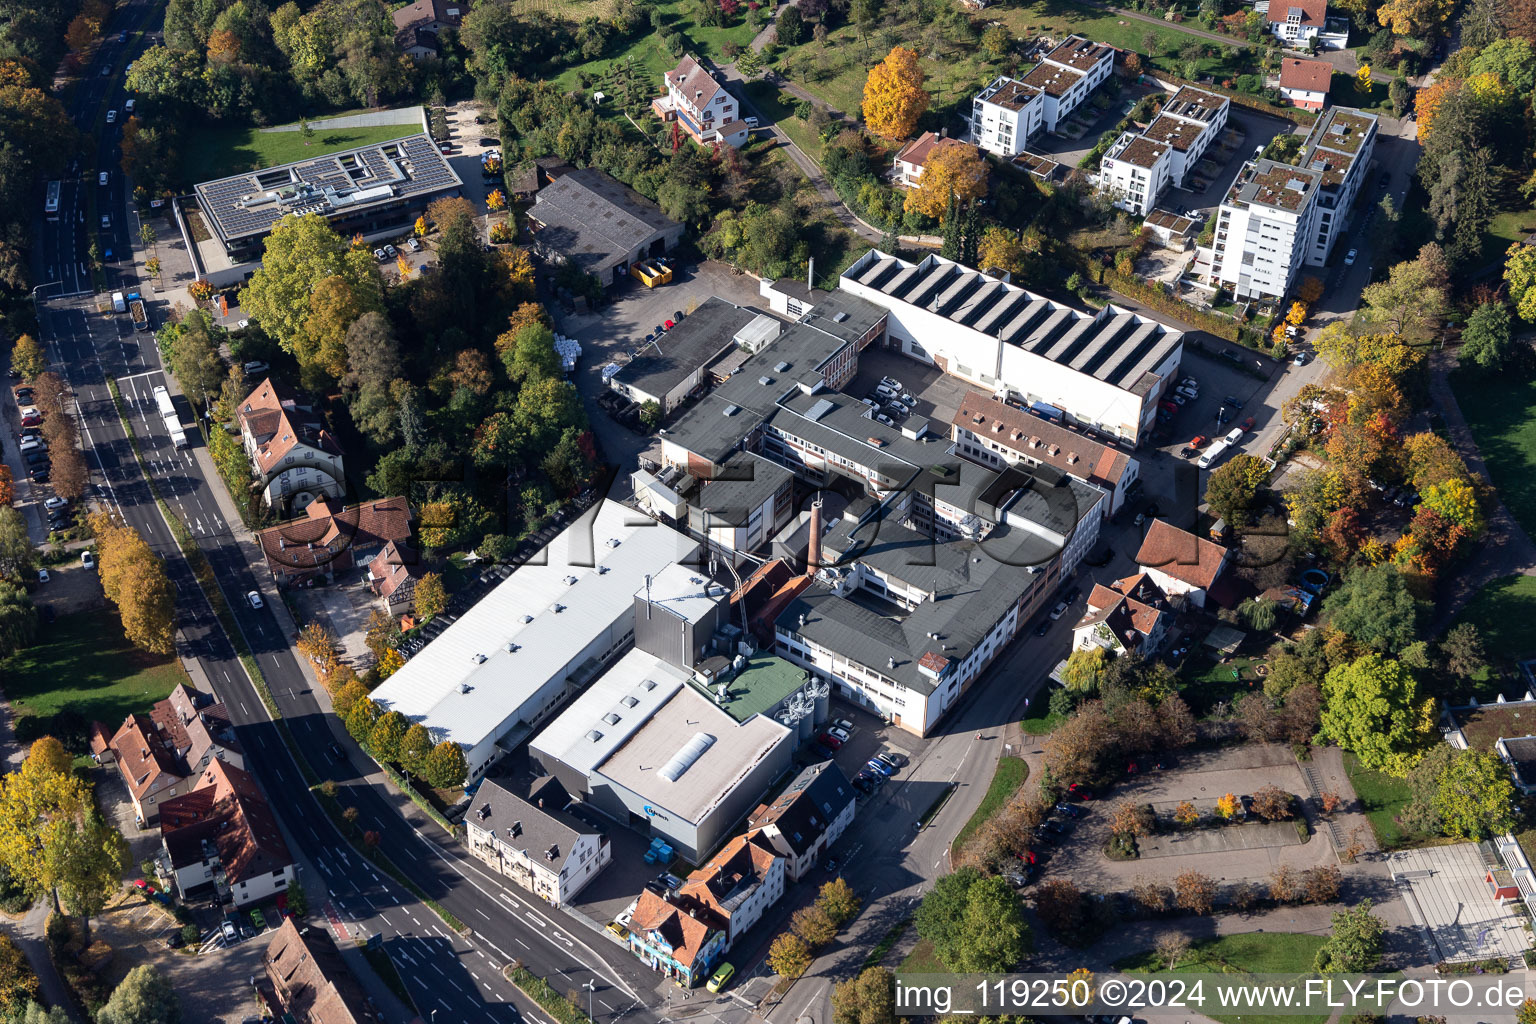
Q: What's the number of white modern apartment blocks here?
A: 3